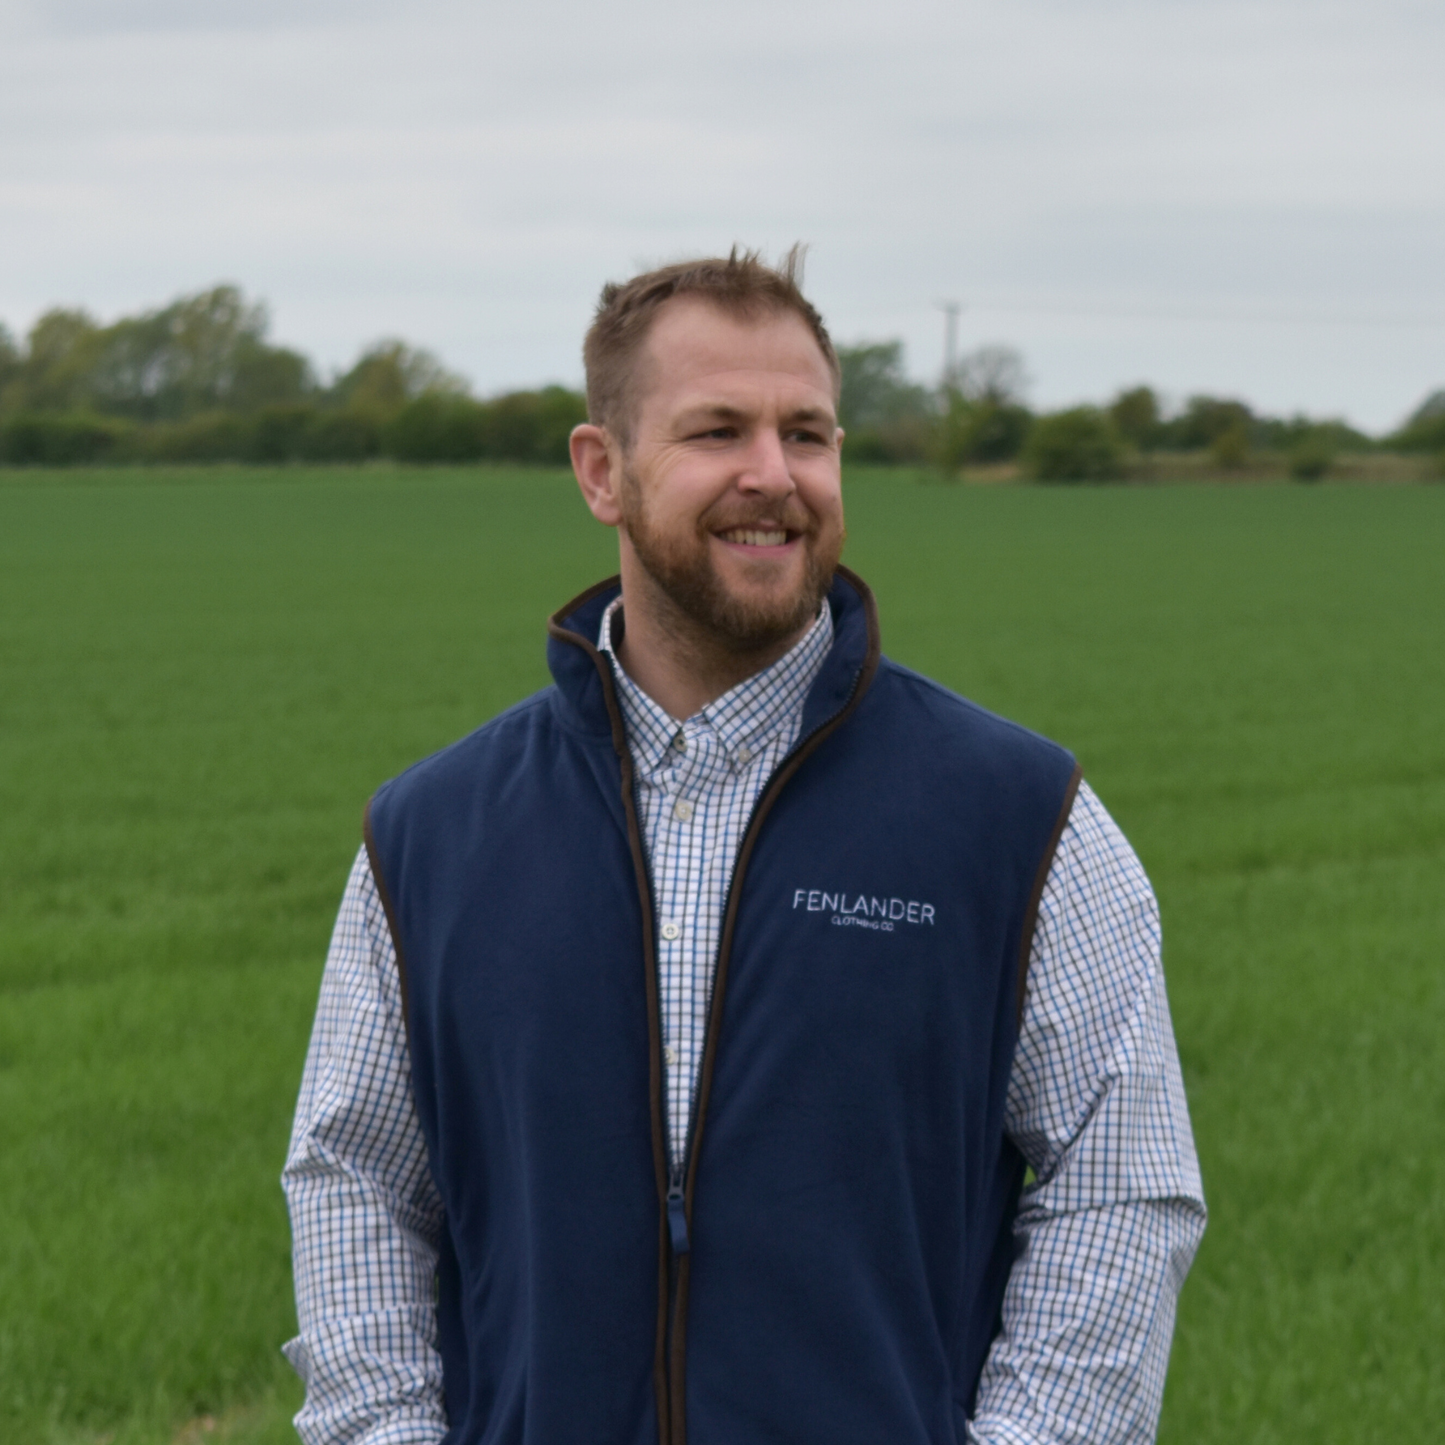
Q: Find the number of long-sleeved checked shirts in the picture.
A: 1